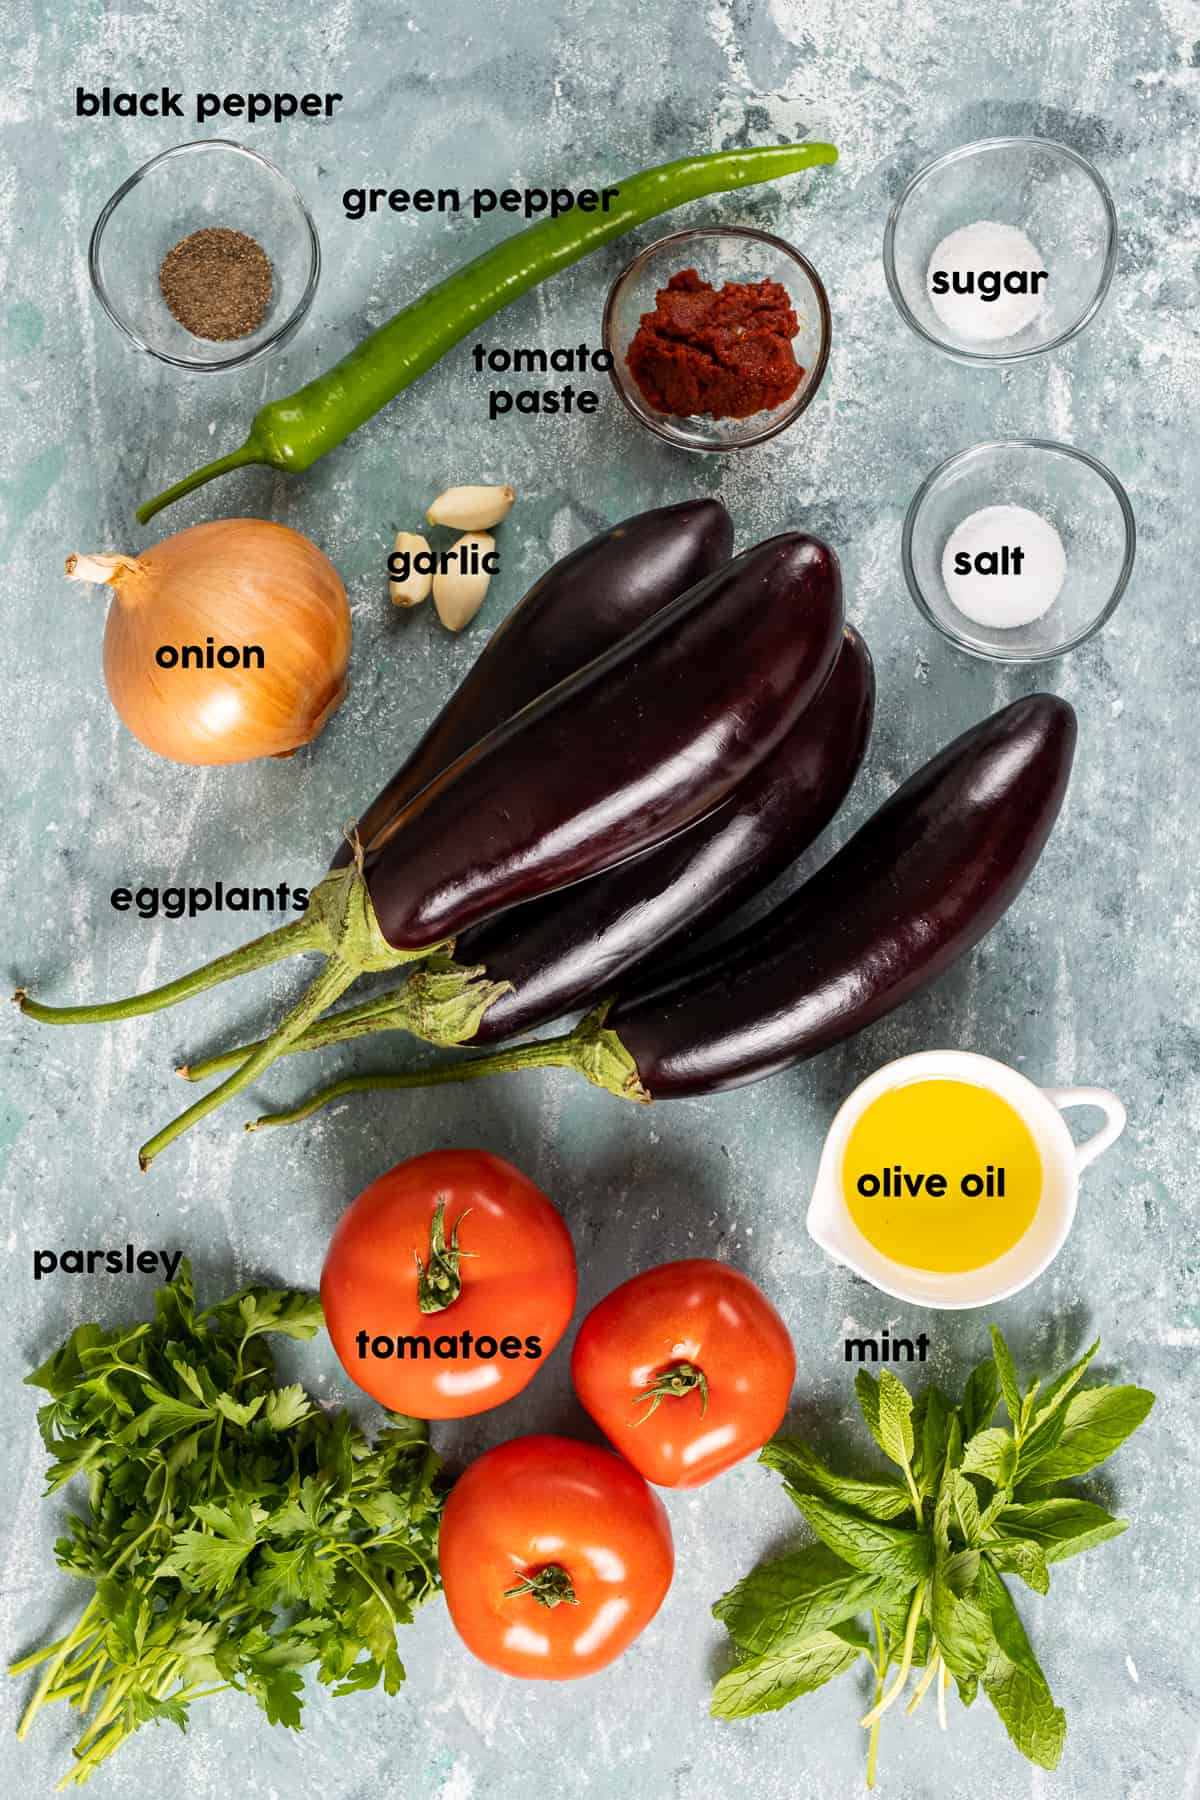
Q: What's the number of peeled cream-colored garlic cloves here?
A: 3